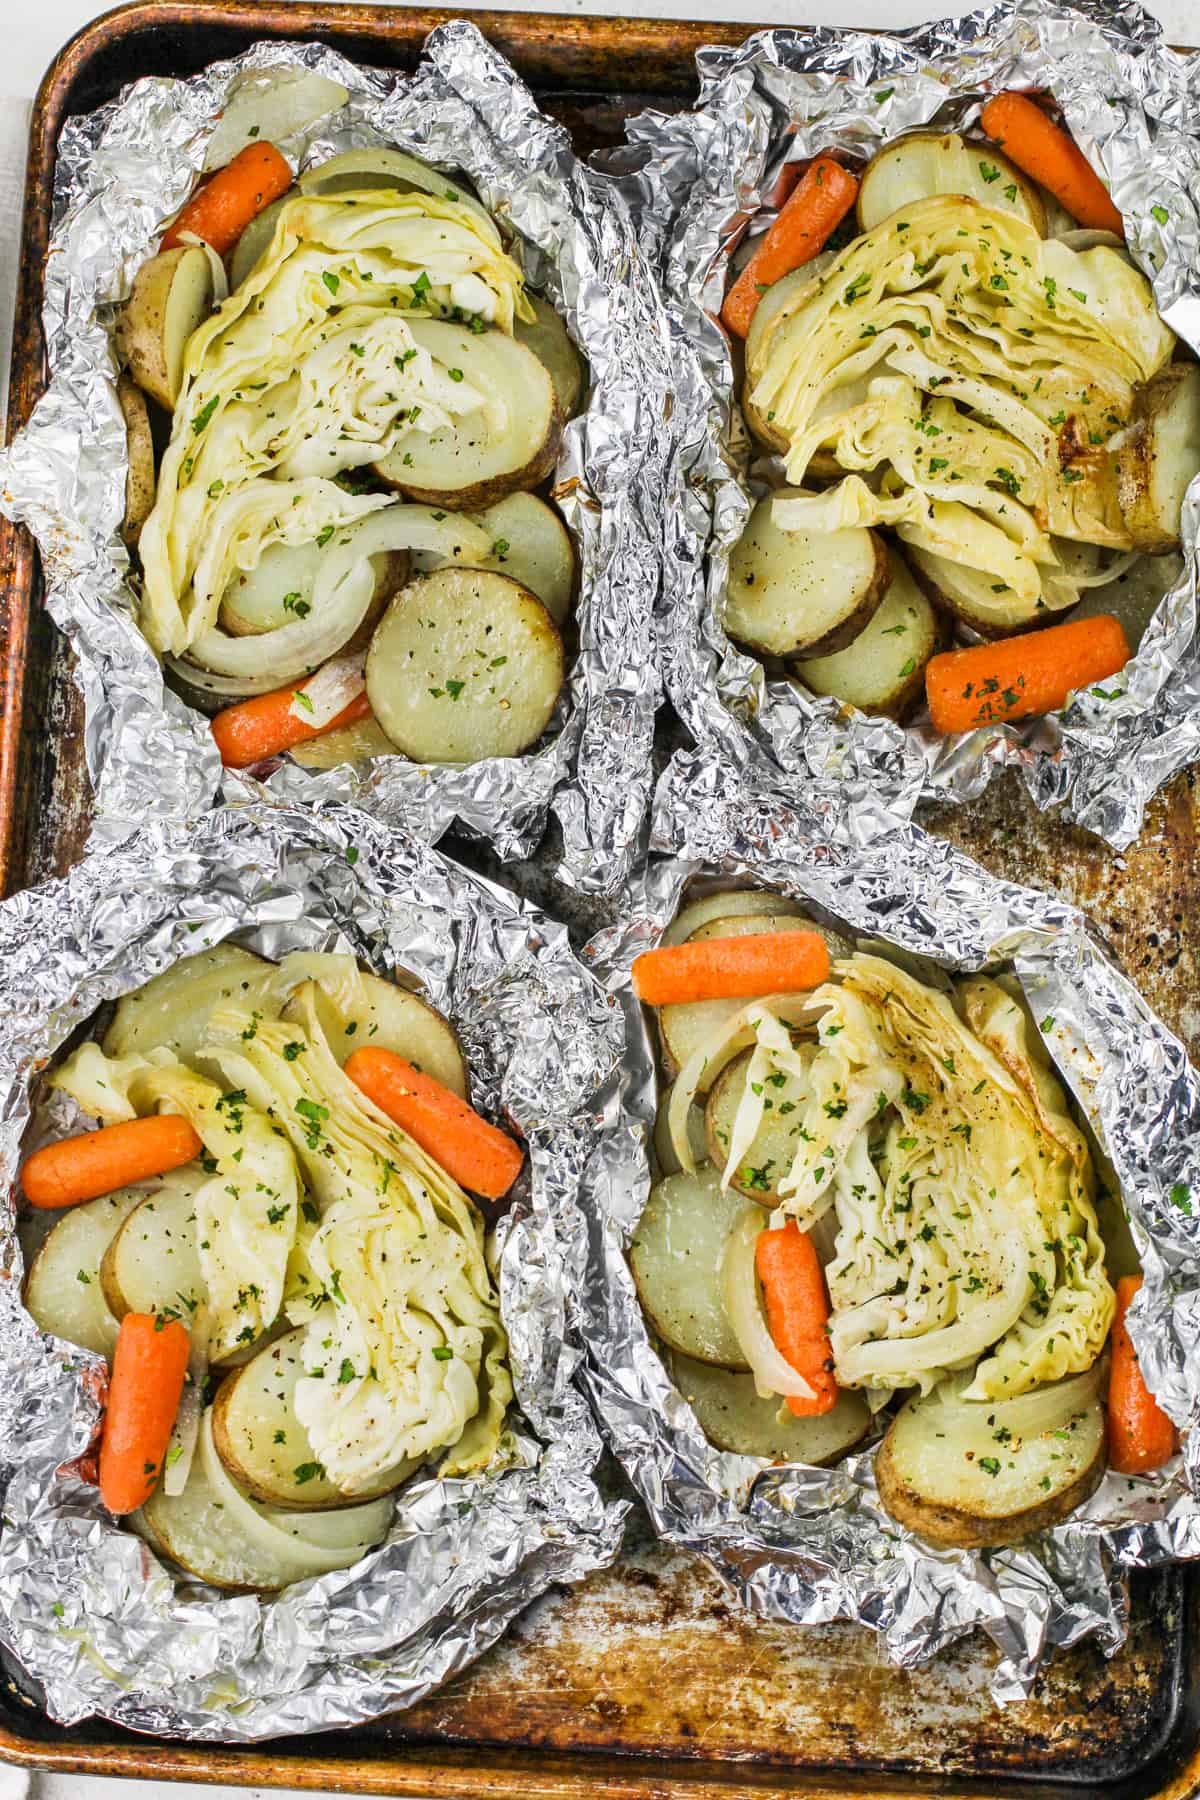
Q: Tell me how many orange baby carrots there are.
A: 11